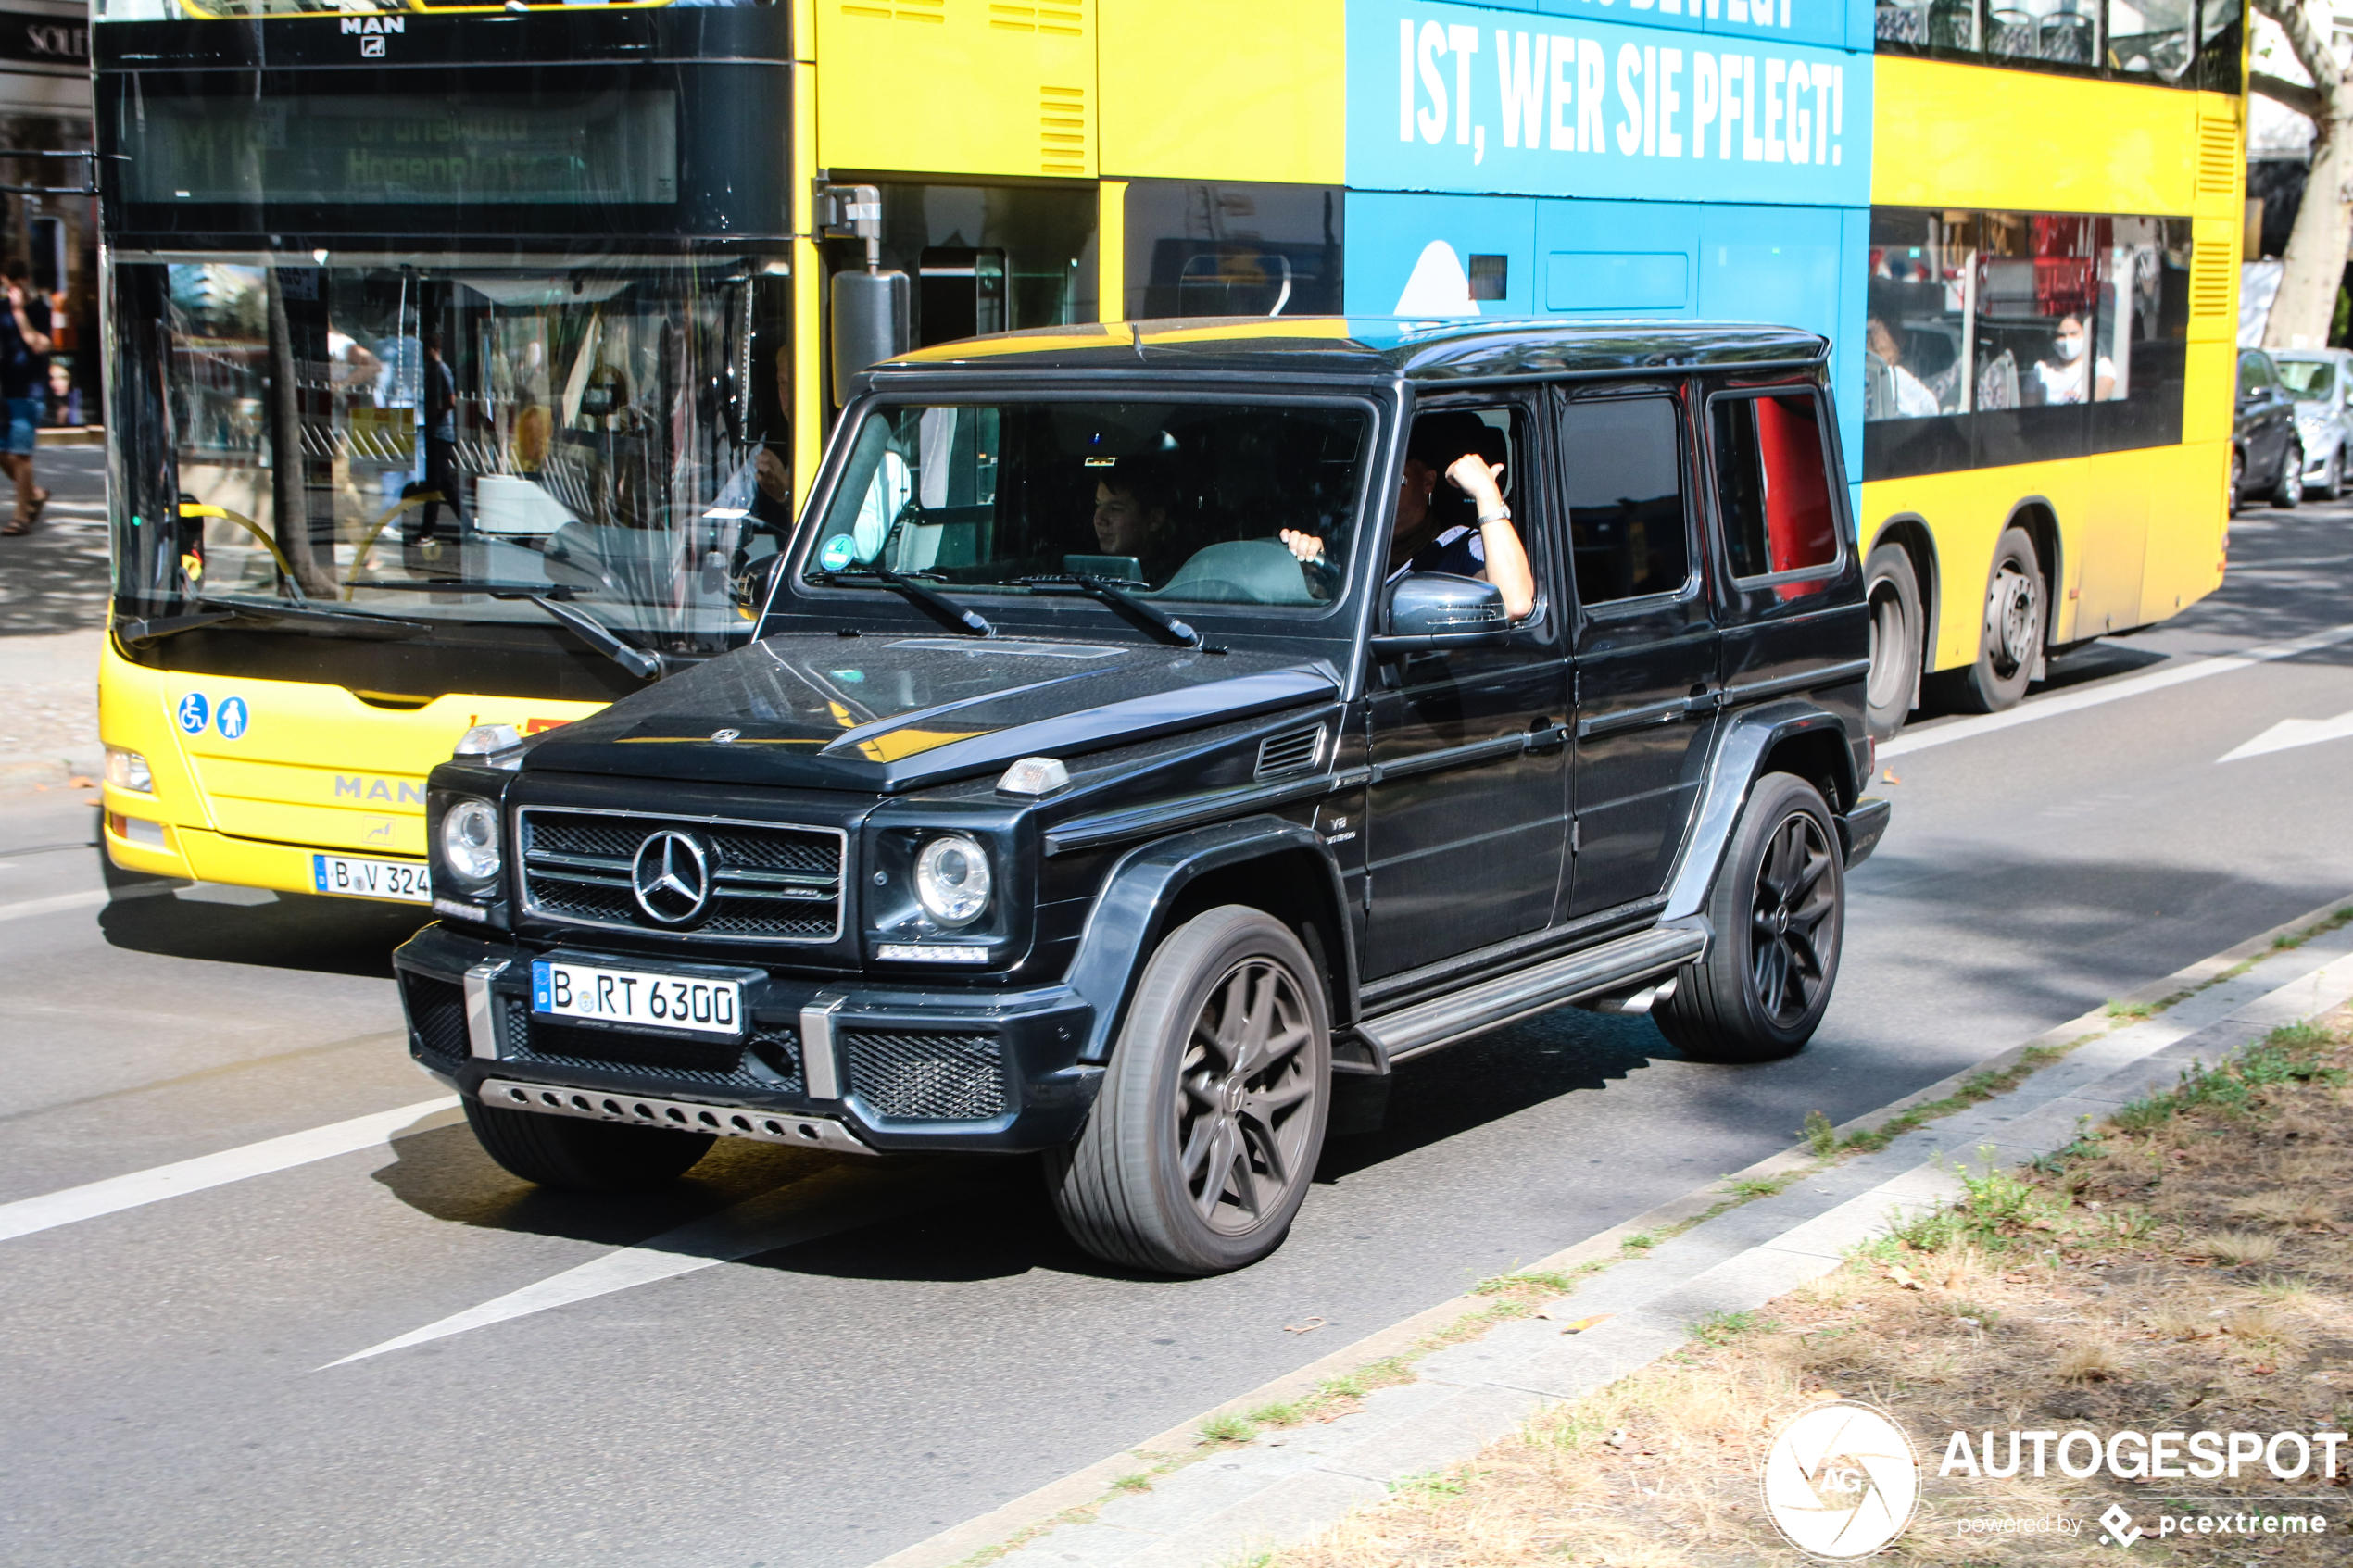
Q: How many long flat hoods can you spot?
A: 1